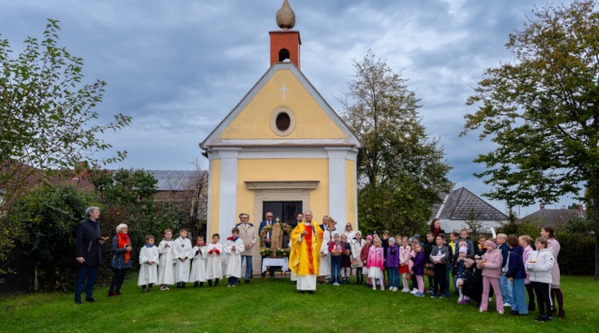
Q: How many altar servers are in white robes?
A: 6